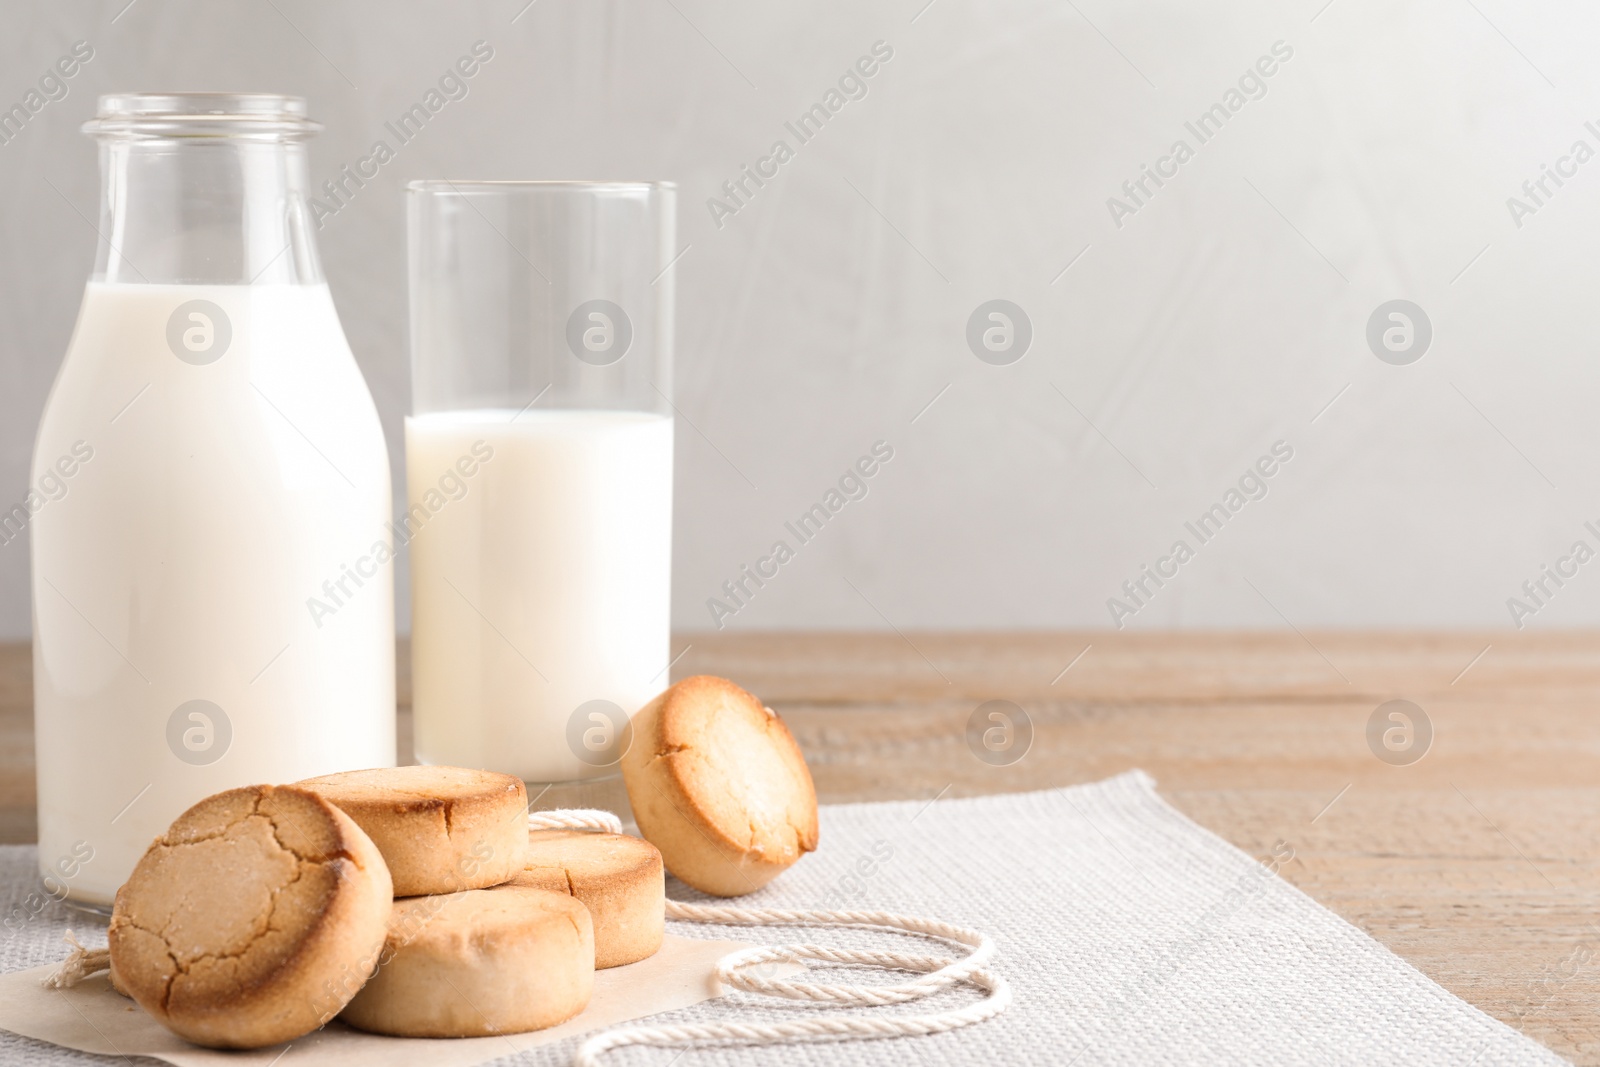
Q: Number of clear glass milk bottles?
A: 1